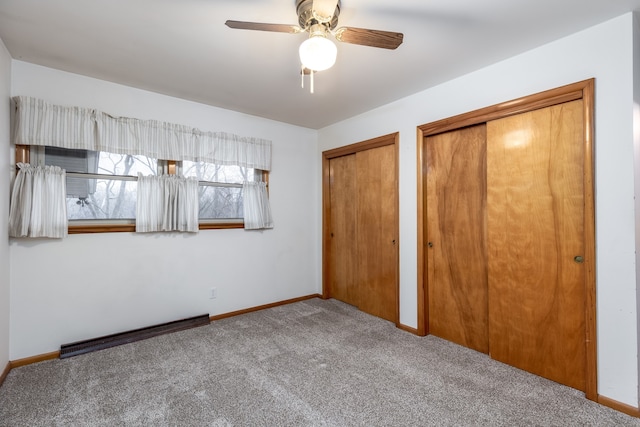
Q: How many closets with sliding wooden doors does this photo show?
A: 2